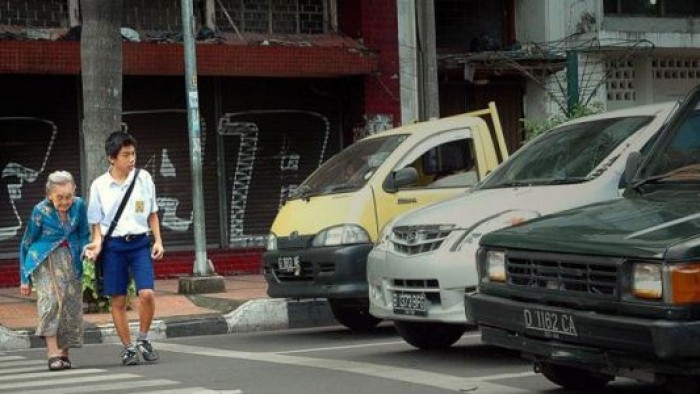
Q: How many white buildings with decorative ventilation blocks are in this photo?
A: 1